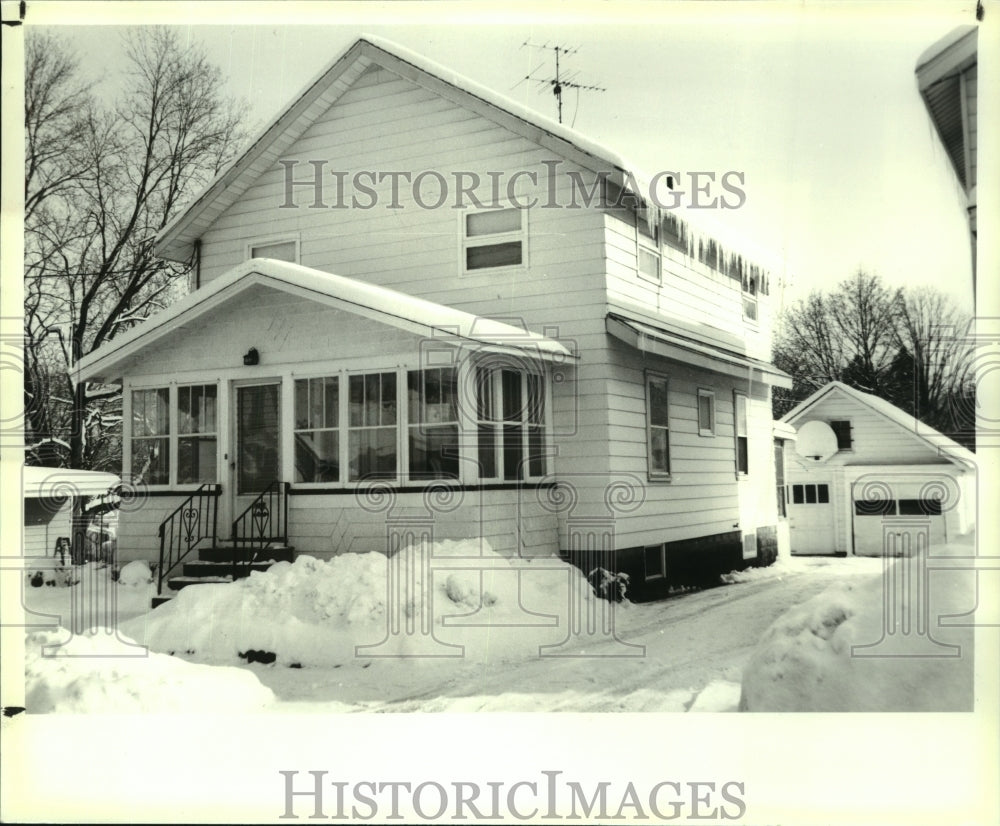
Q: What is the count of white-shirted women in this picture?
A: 0